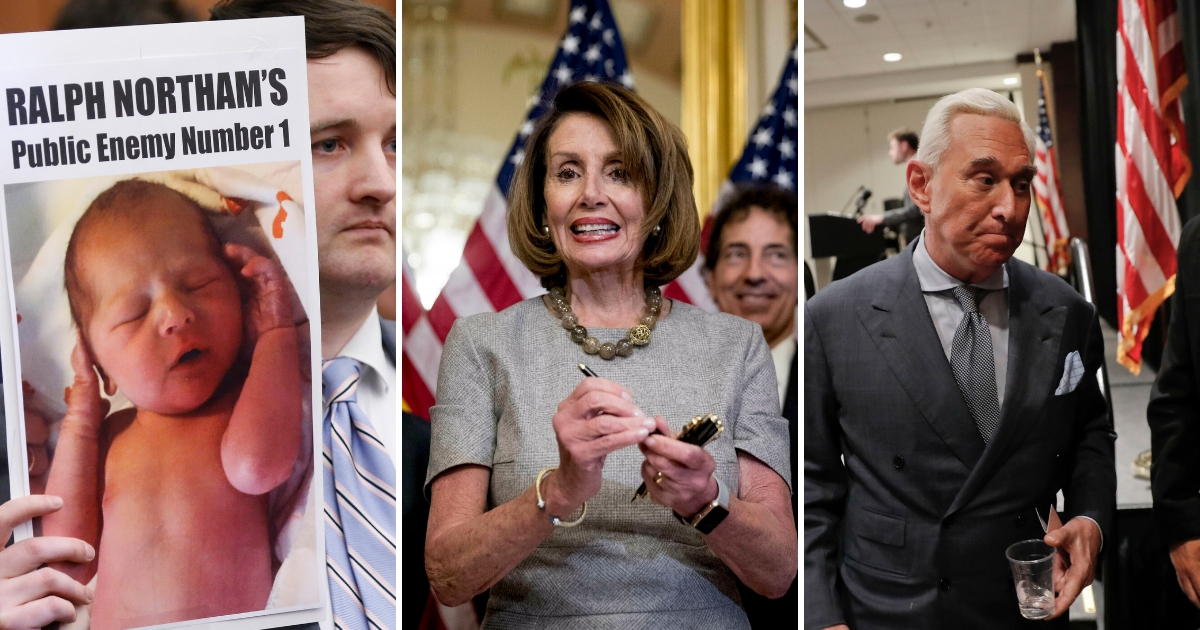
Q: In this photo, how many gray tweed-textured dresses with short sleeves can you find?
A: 1